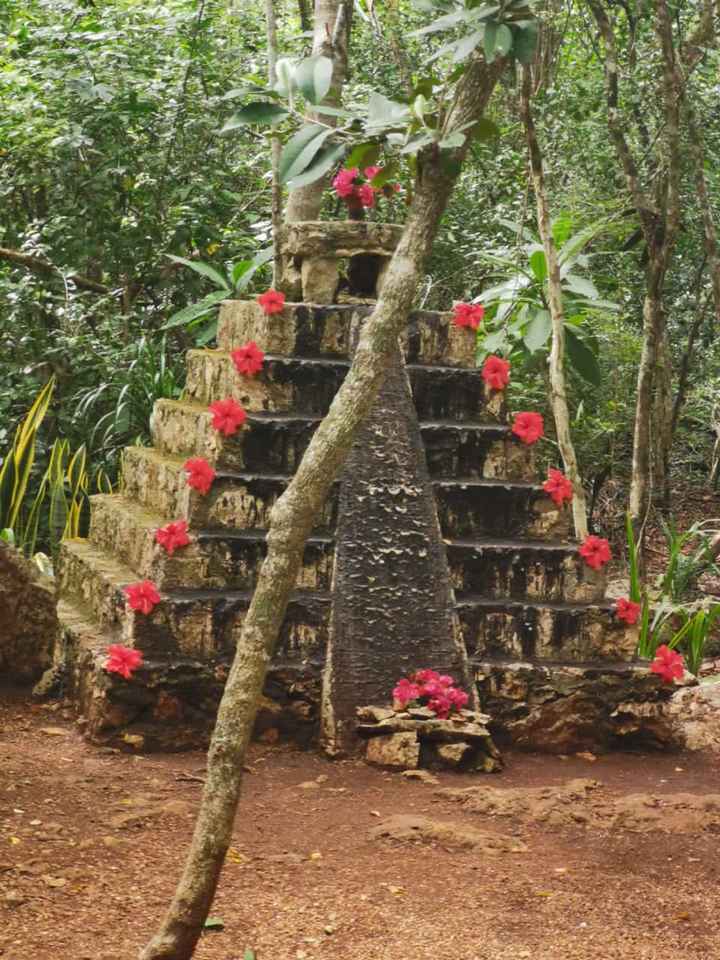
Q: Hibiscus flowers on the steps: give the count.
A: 14